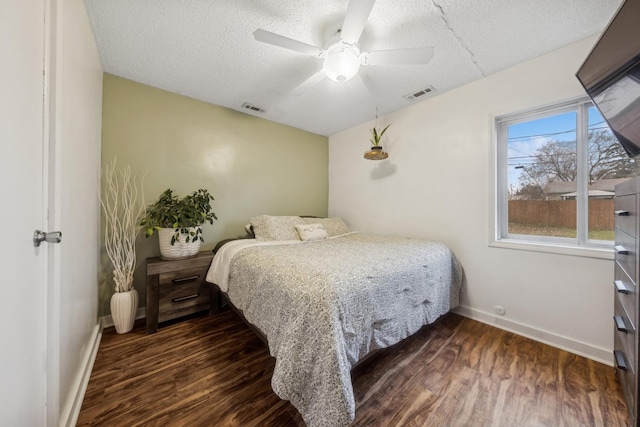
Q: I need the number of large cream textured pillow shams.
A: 2